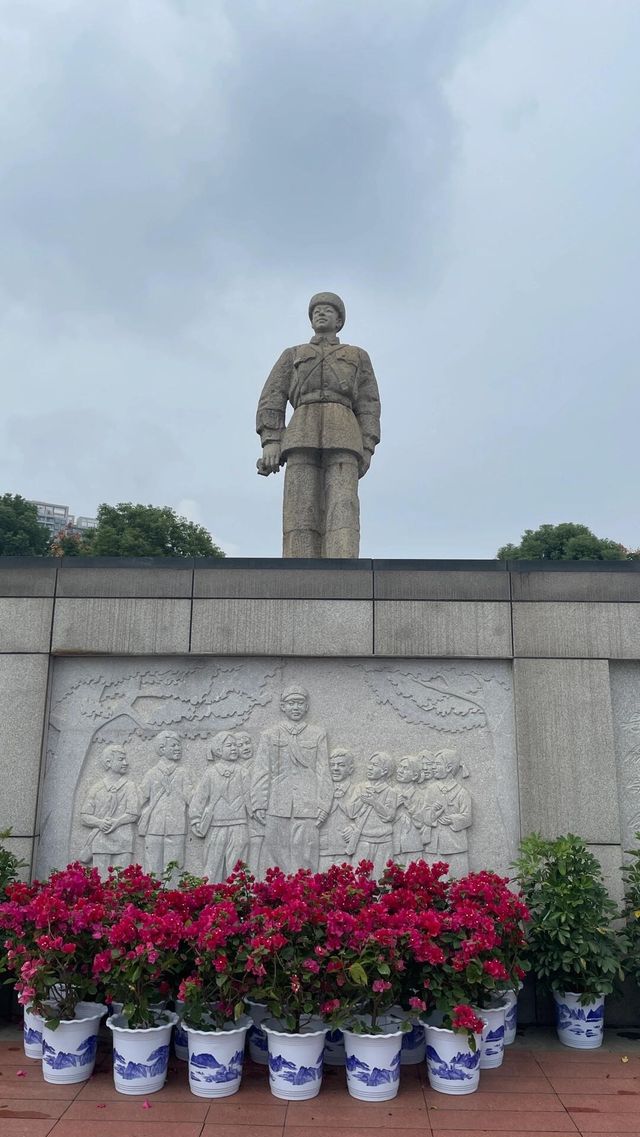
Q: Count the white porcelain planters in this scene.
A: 15